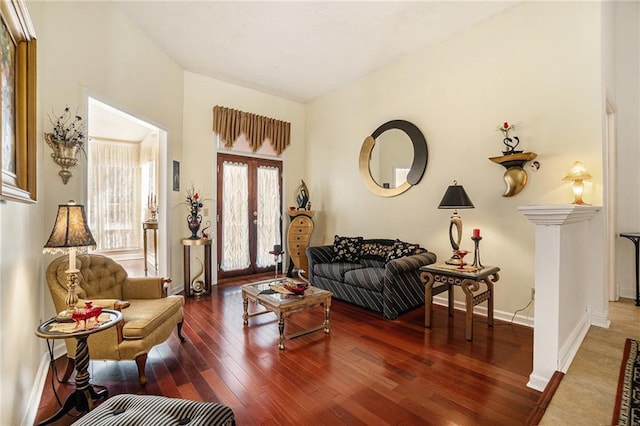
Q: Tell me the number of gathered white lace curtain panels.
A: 2